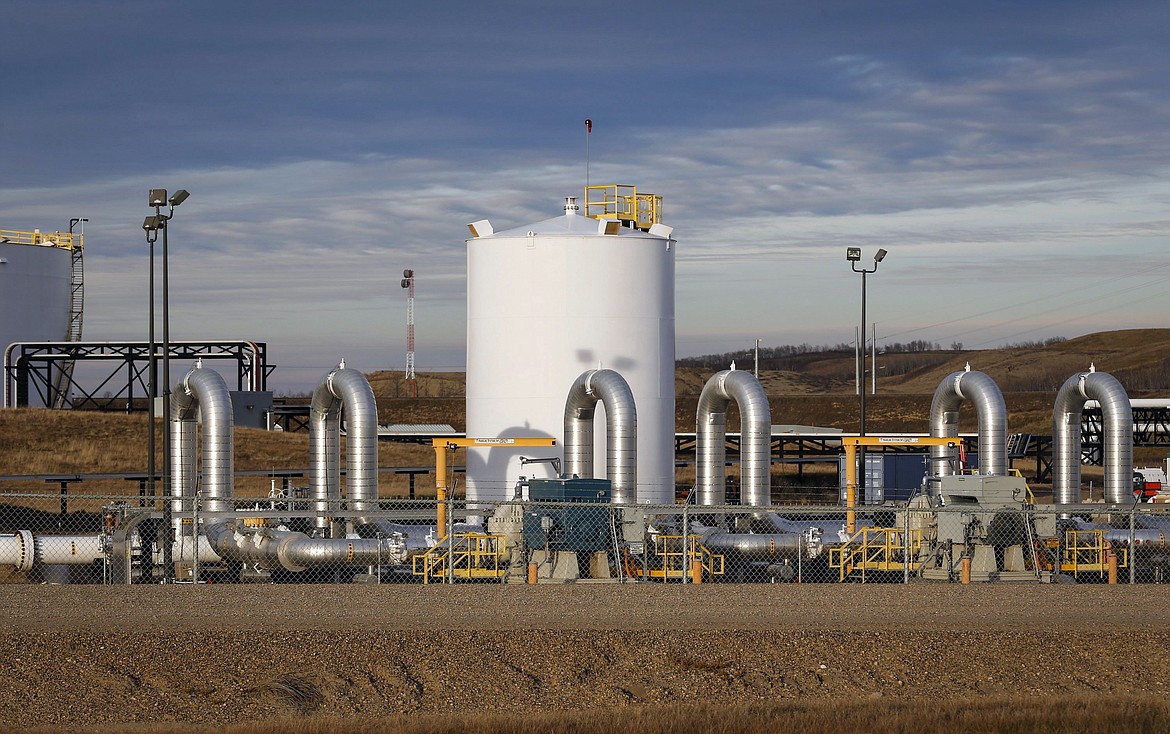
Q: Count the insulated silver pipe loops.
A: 6